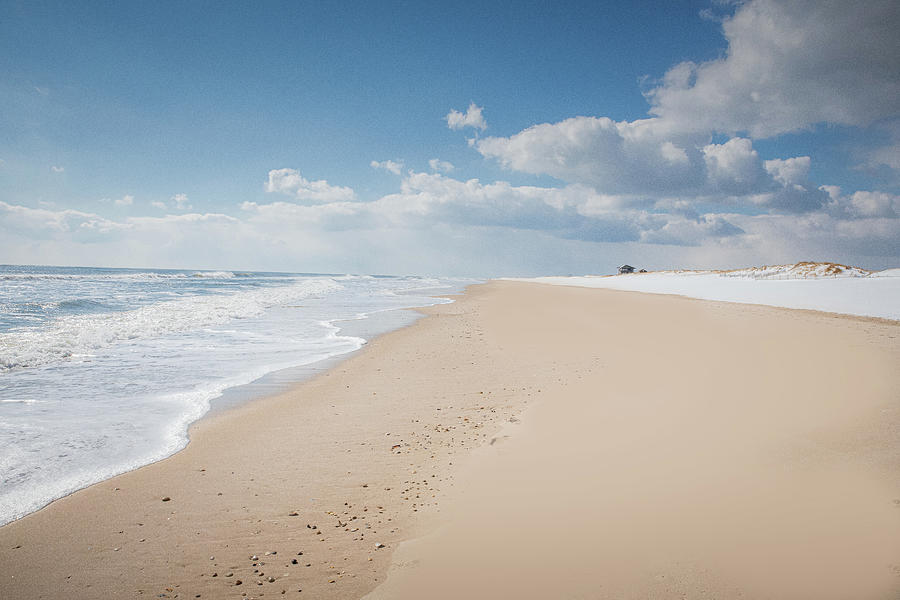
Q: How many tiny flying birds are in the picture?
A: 0